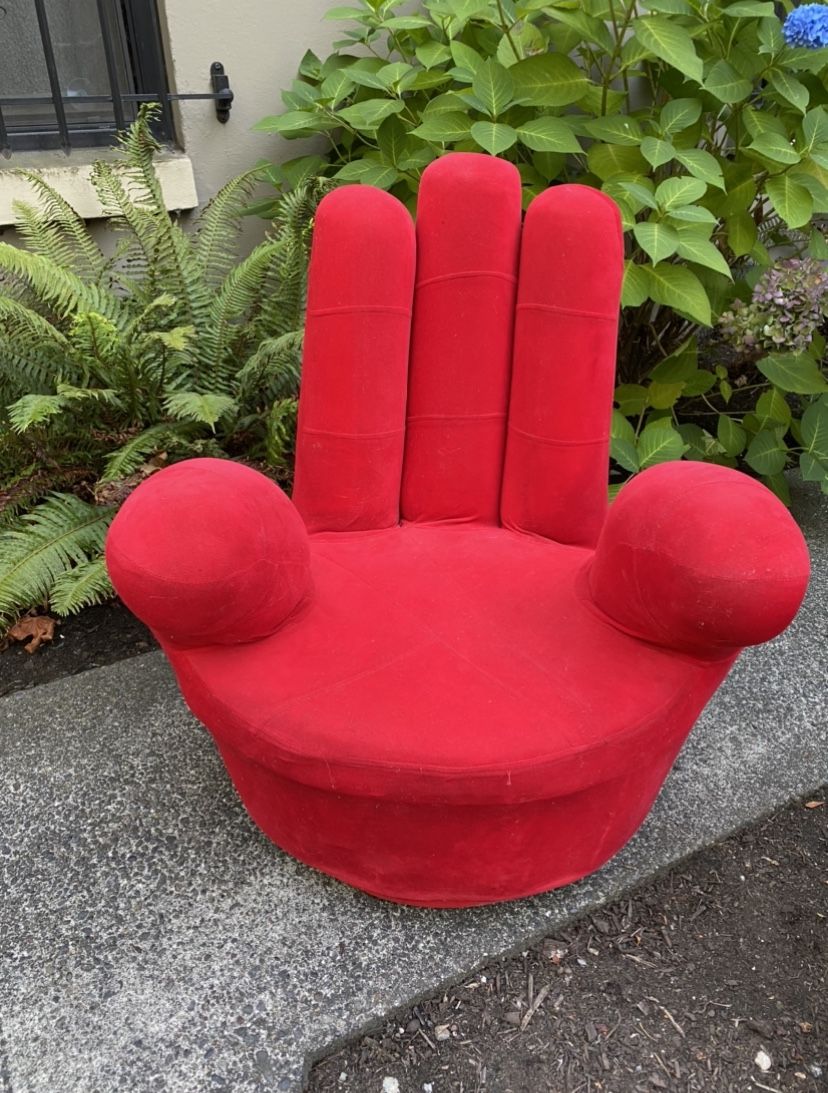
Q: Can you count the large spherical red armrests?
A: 2